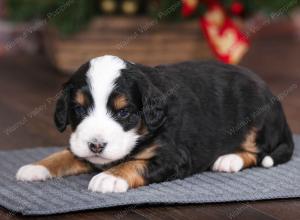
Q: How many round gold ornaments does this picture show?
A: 2